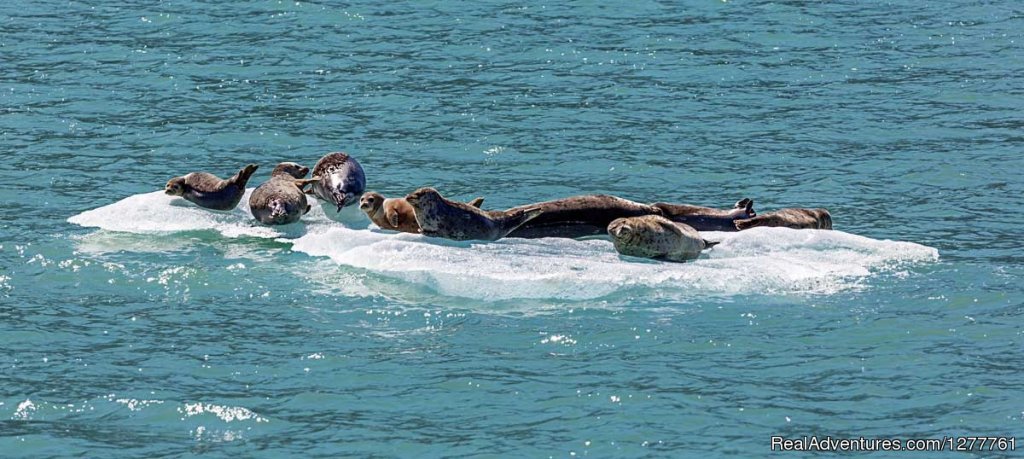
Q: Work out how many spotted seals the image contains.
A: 9